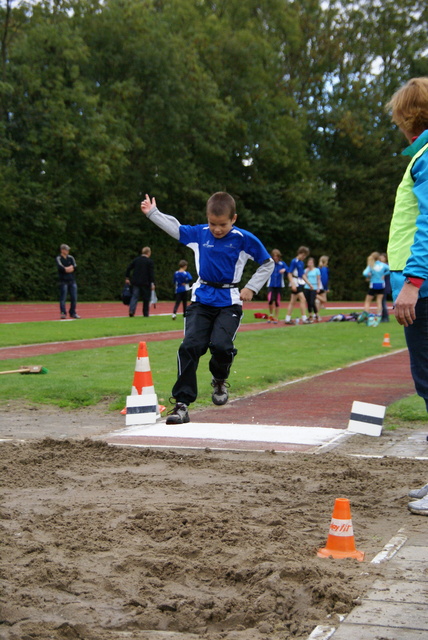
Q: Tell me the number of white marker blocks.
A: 2